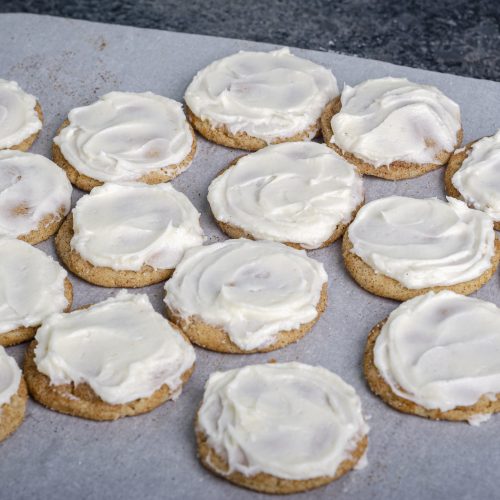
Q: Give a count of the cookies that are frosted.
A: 15